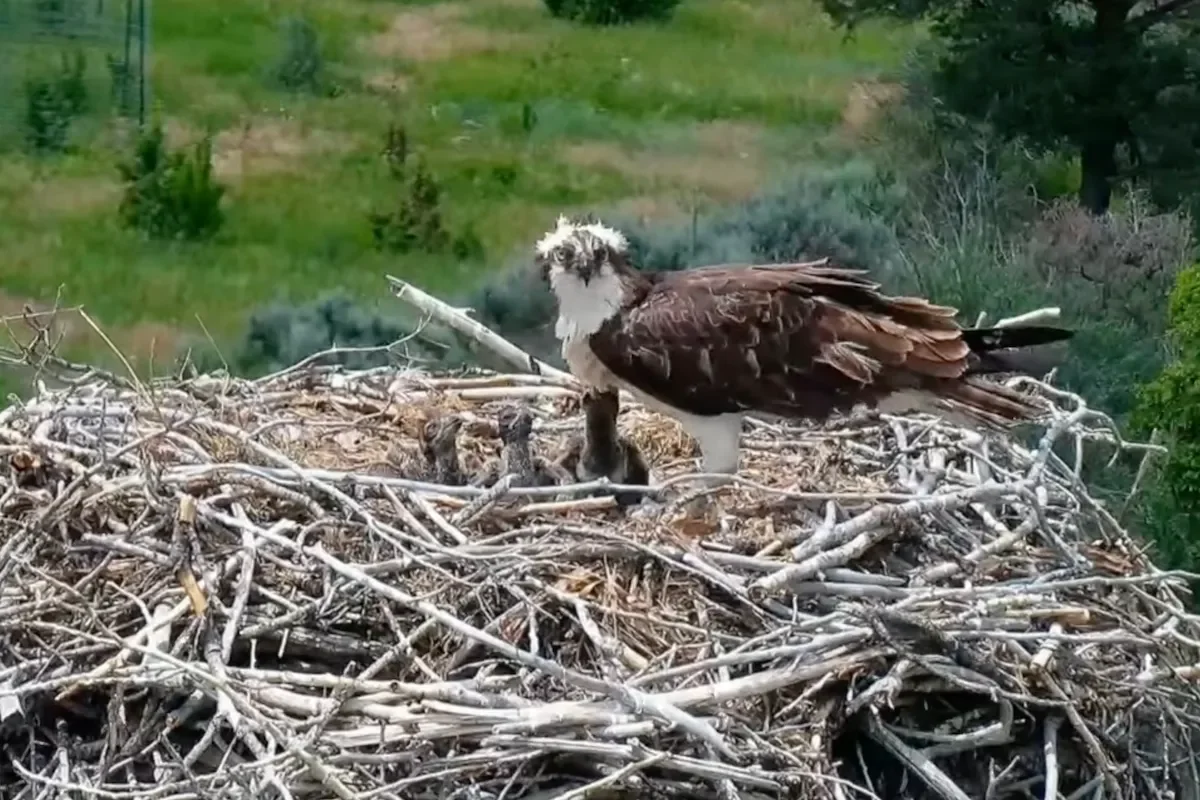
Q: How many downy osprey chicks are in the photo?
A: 3